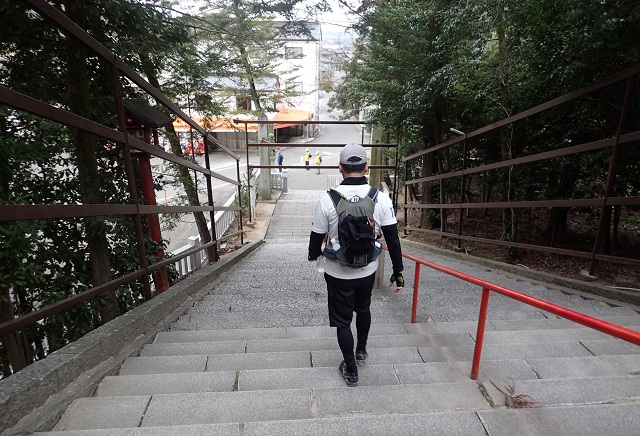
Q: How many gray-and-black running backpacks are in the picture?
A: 1